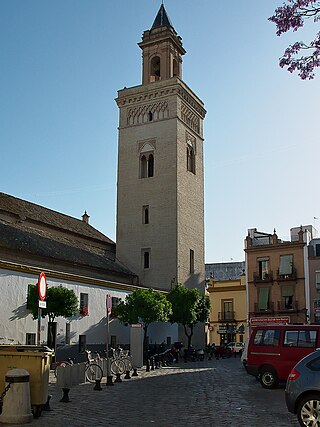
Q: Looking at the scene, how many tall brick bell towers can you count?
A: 1